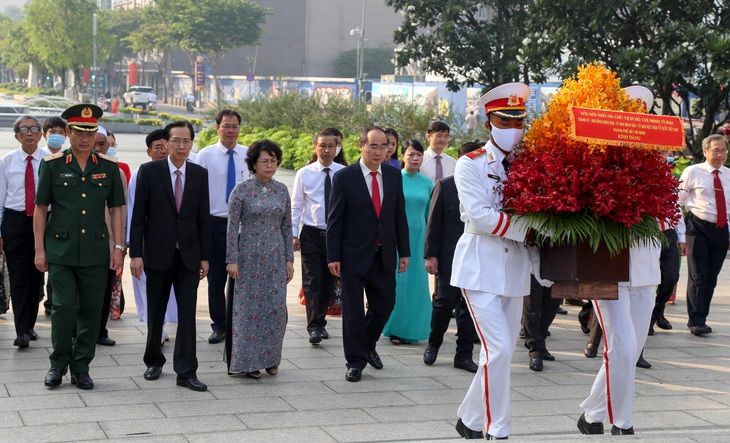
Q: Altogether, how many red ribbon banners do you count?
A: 1